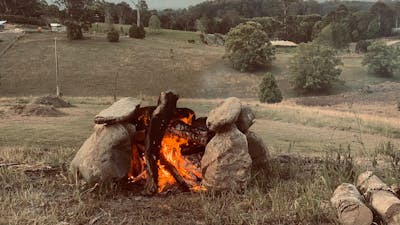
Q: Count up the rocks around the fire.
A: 6